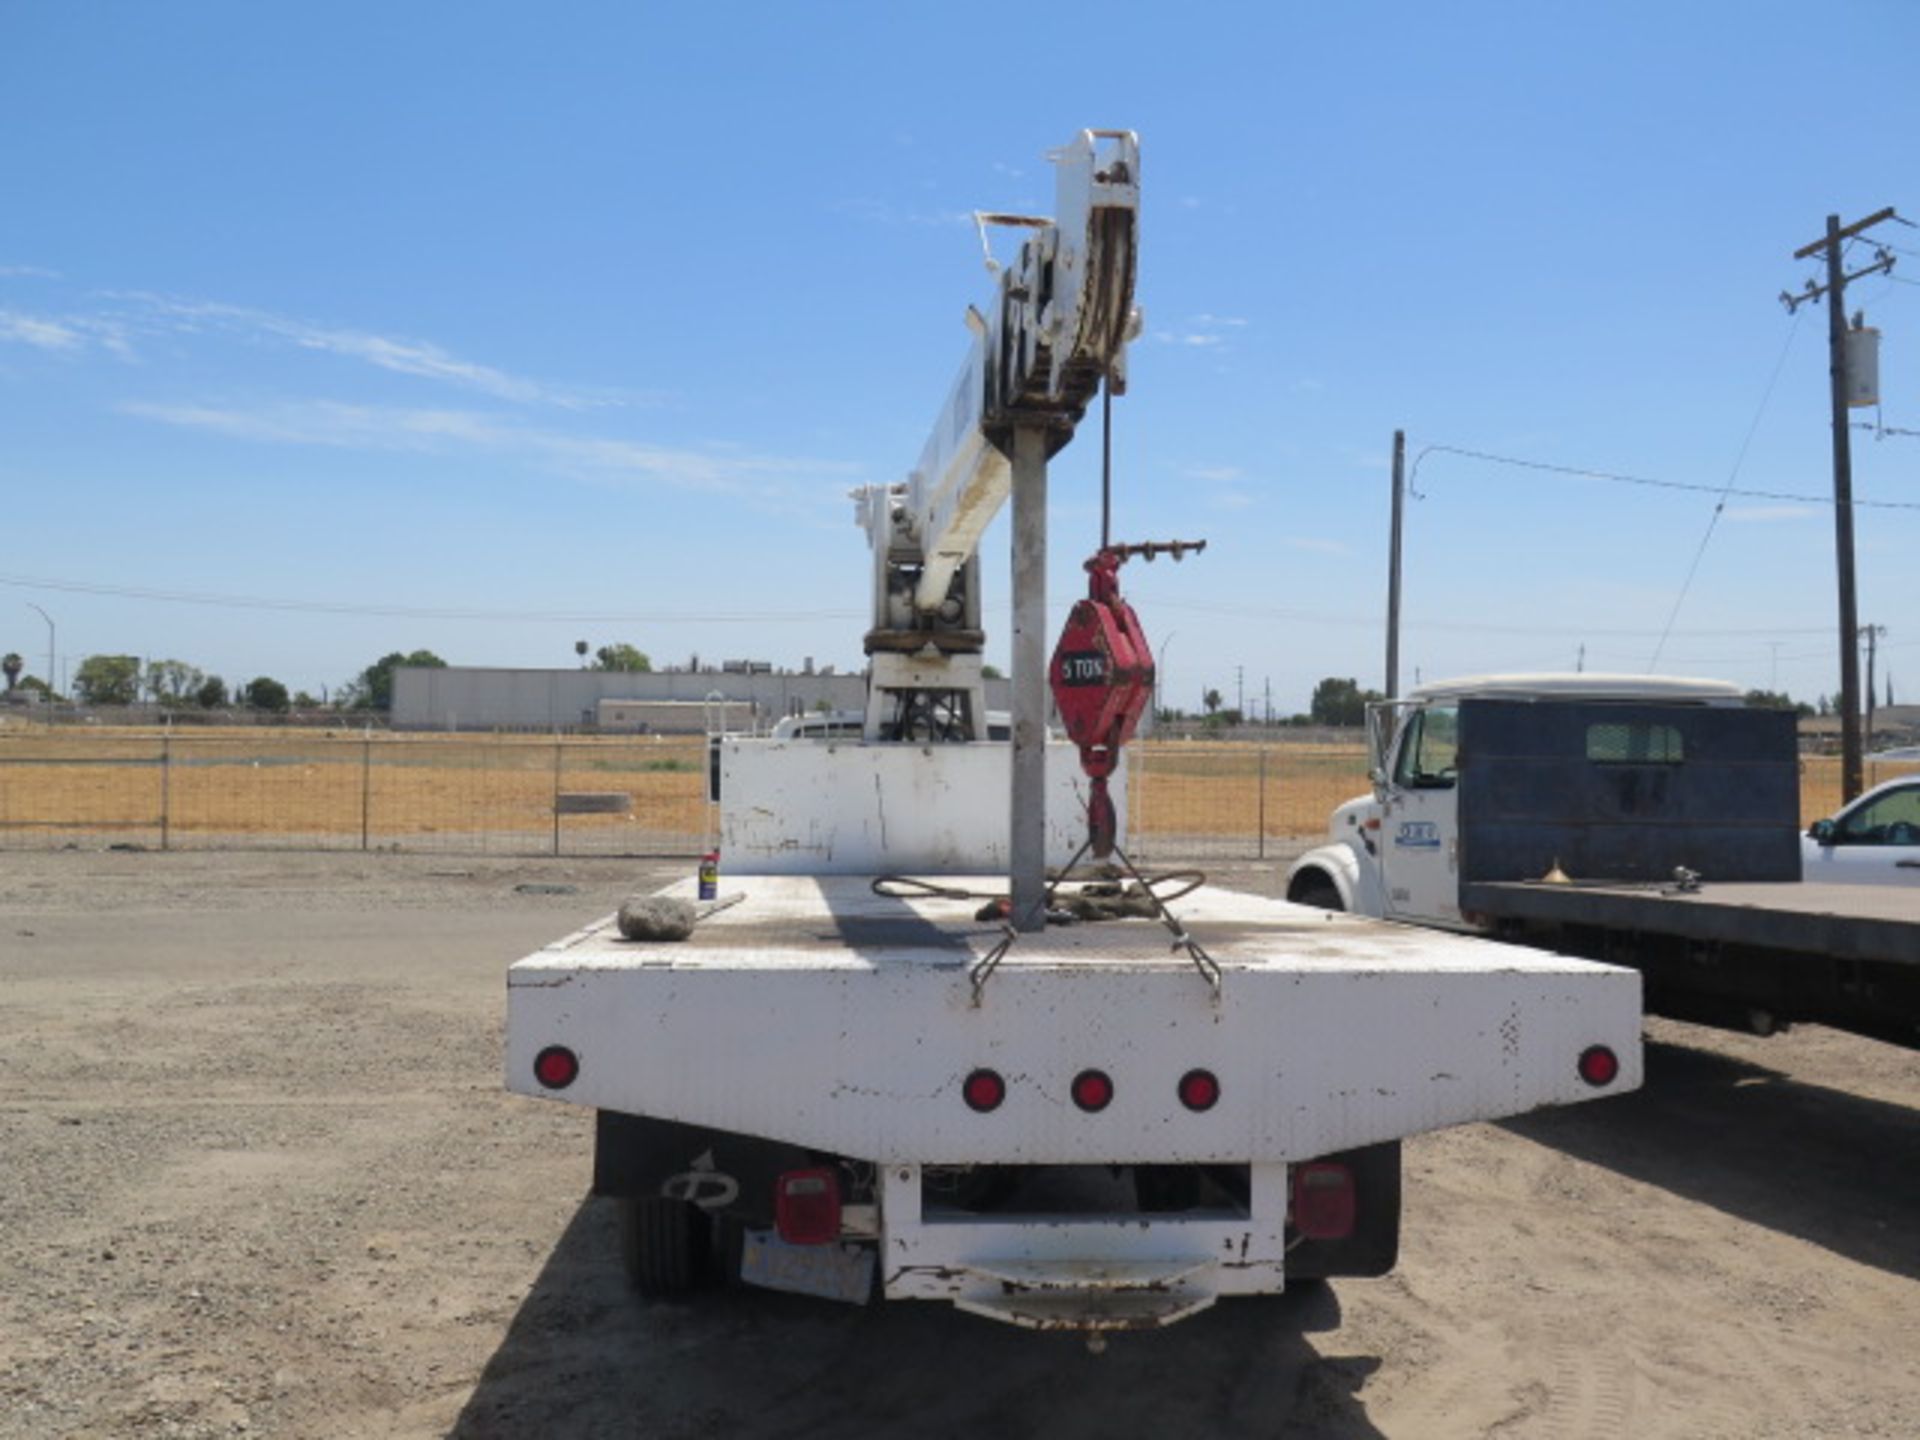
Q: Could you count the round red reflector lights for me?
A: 5